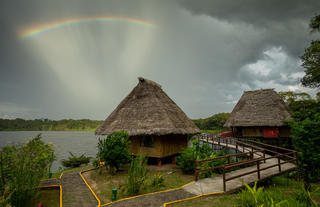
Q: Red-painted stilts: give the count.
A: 2